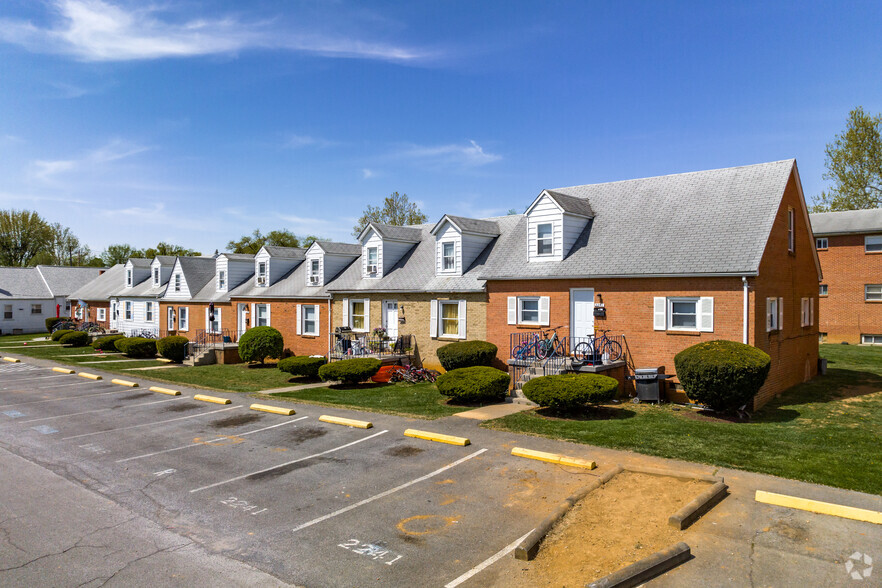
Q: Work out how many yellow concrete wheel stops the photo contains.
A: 11